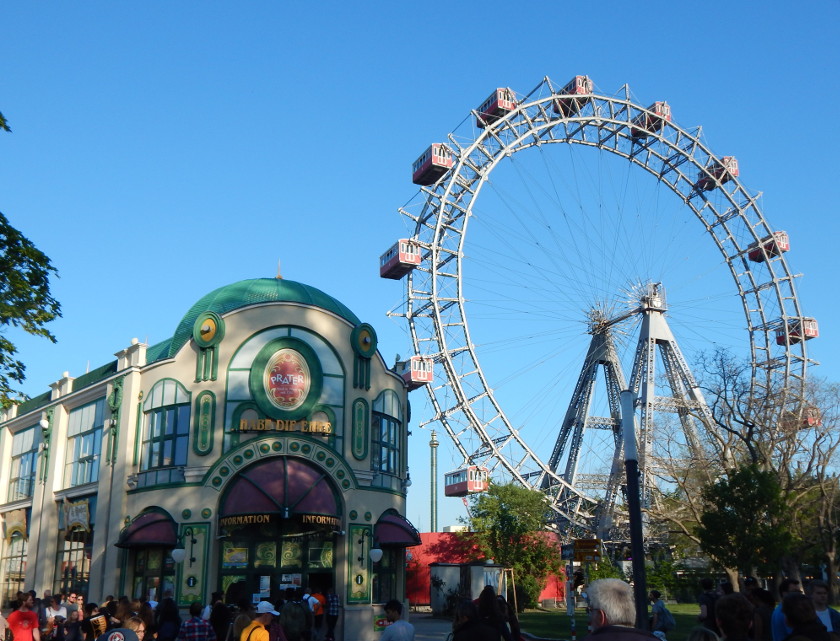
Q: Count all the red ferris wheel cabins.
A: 11